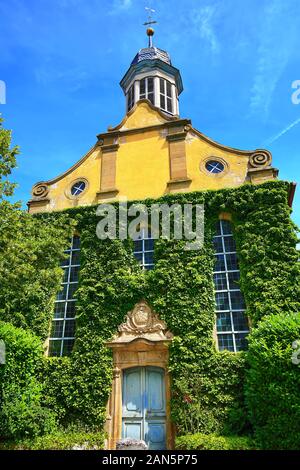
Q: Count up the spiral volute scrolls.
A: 2